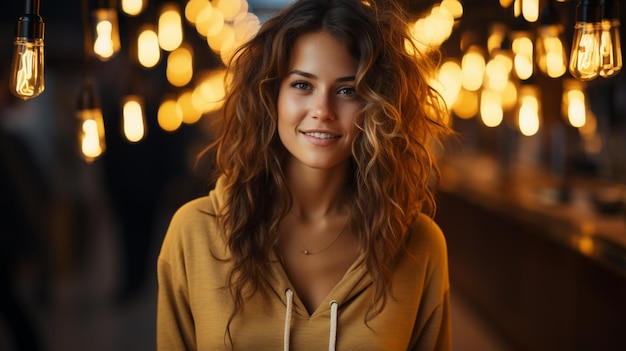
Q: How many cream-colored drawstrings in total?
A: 2